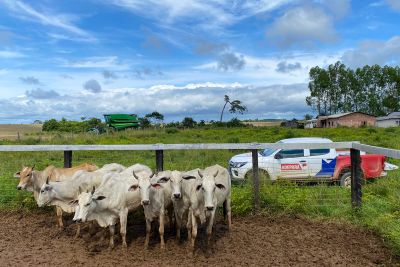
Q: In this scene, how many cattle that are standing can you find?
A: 6